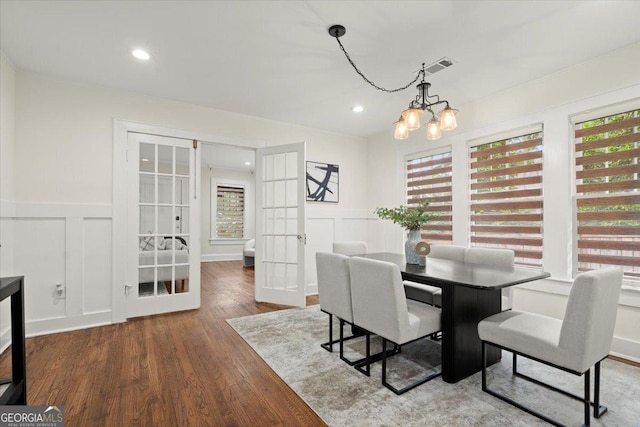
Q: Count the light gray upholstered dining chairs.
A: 6